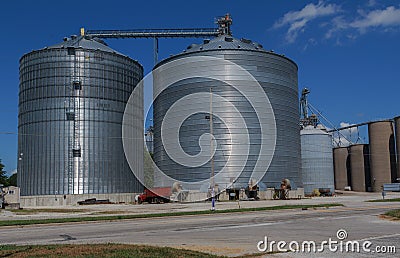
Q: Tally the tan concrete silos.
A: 4